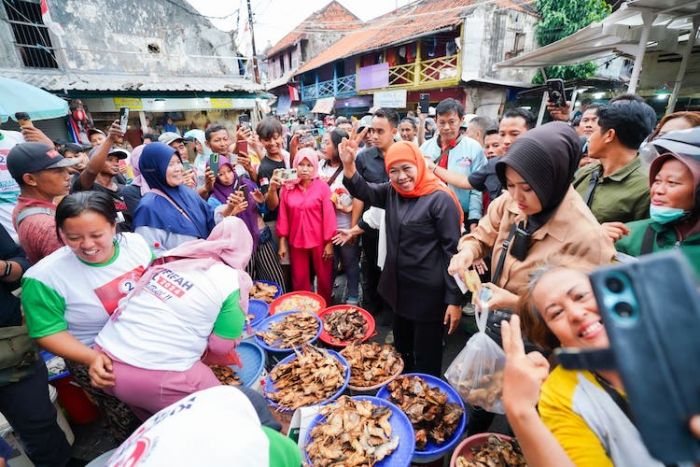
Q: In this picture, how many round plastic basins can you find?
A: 11